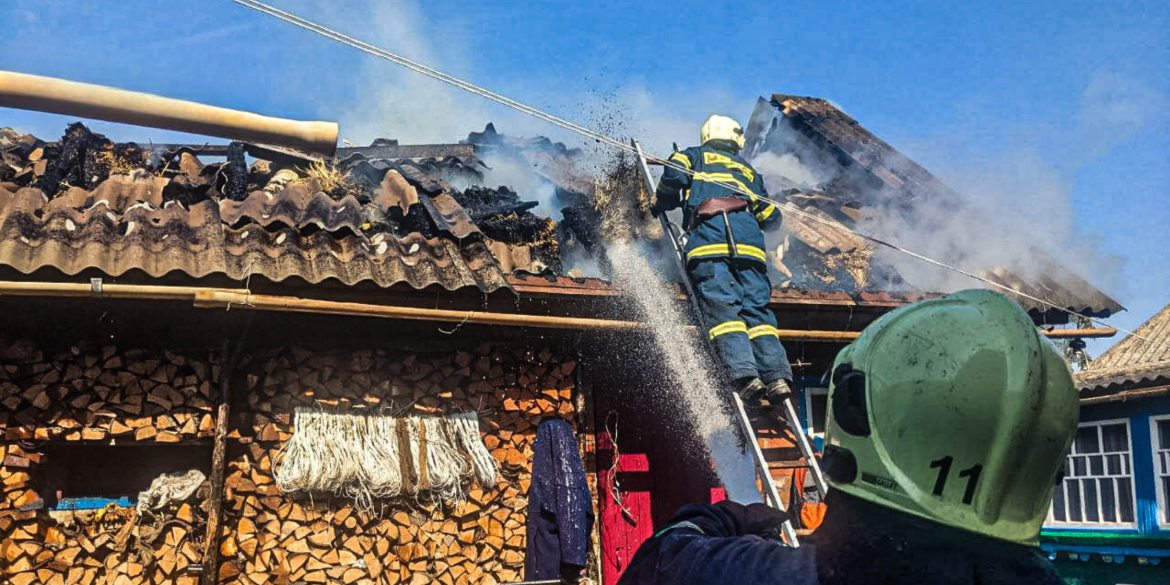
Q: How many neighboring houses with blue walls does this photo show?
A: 1